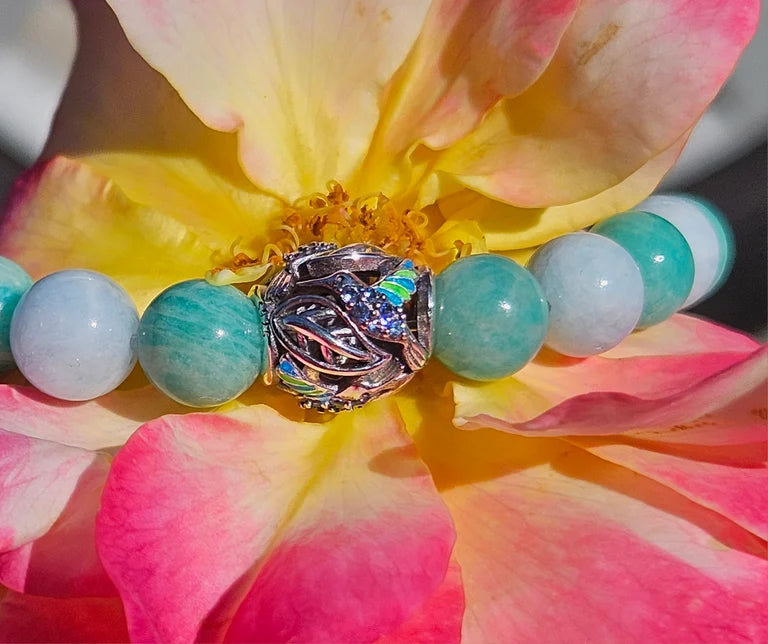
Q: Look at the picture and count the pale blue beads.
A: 3